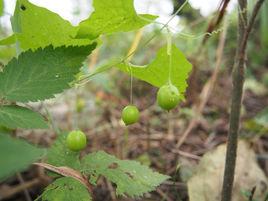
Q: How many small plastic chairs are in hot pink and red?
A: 0